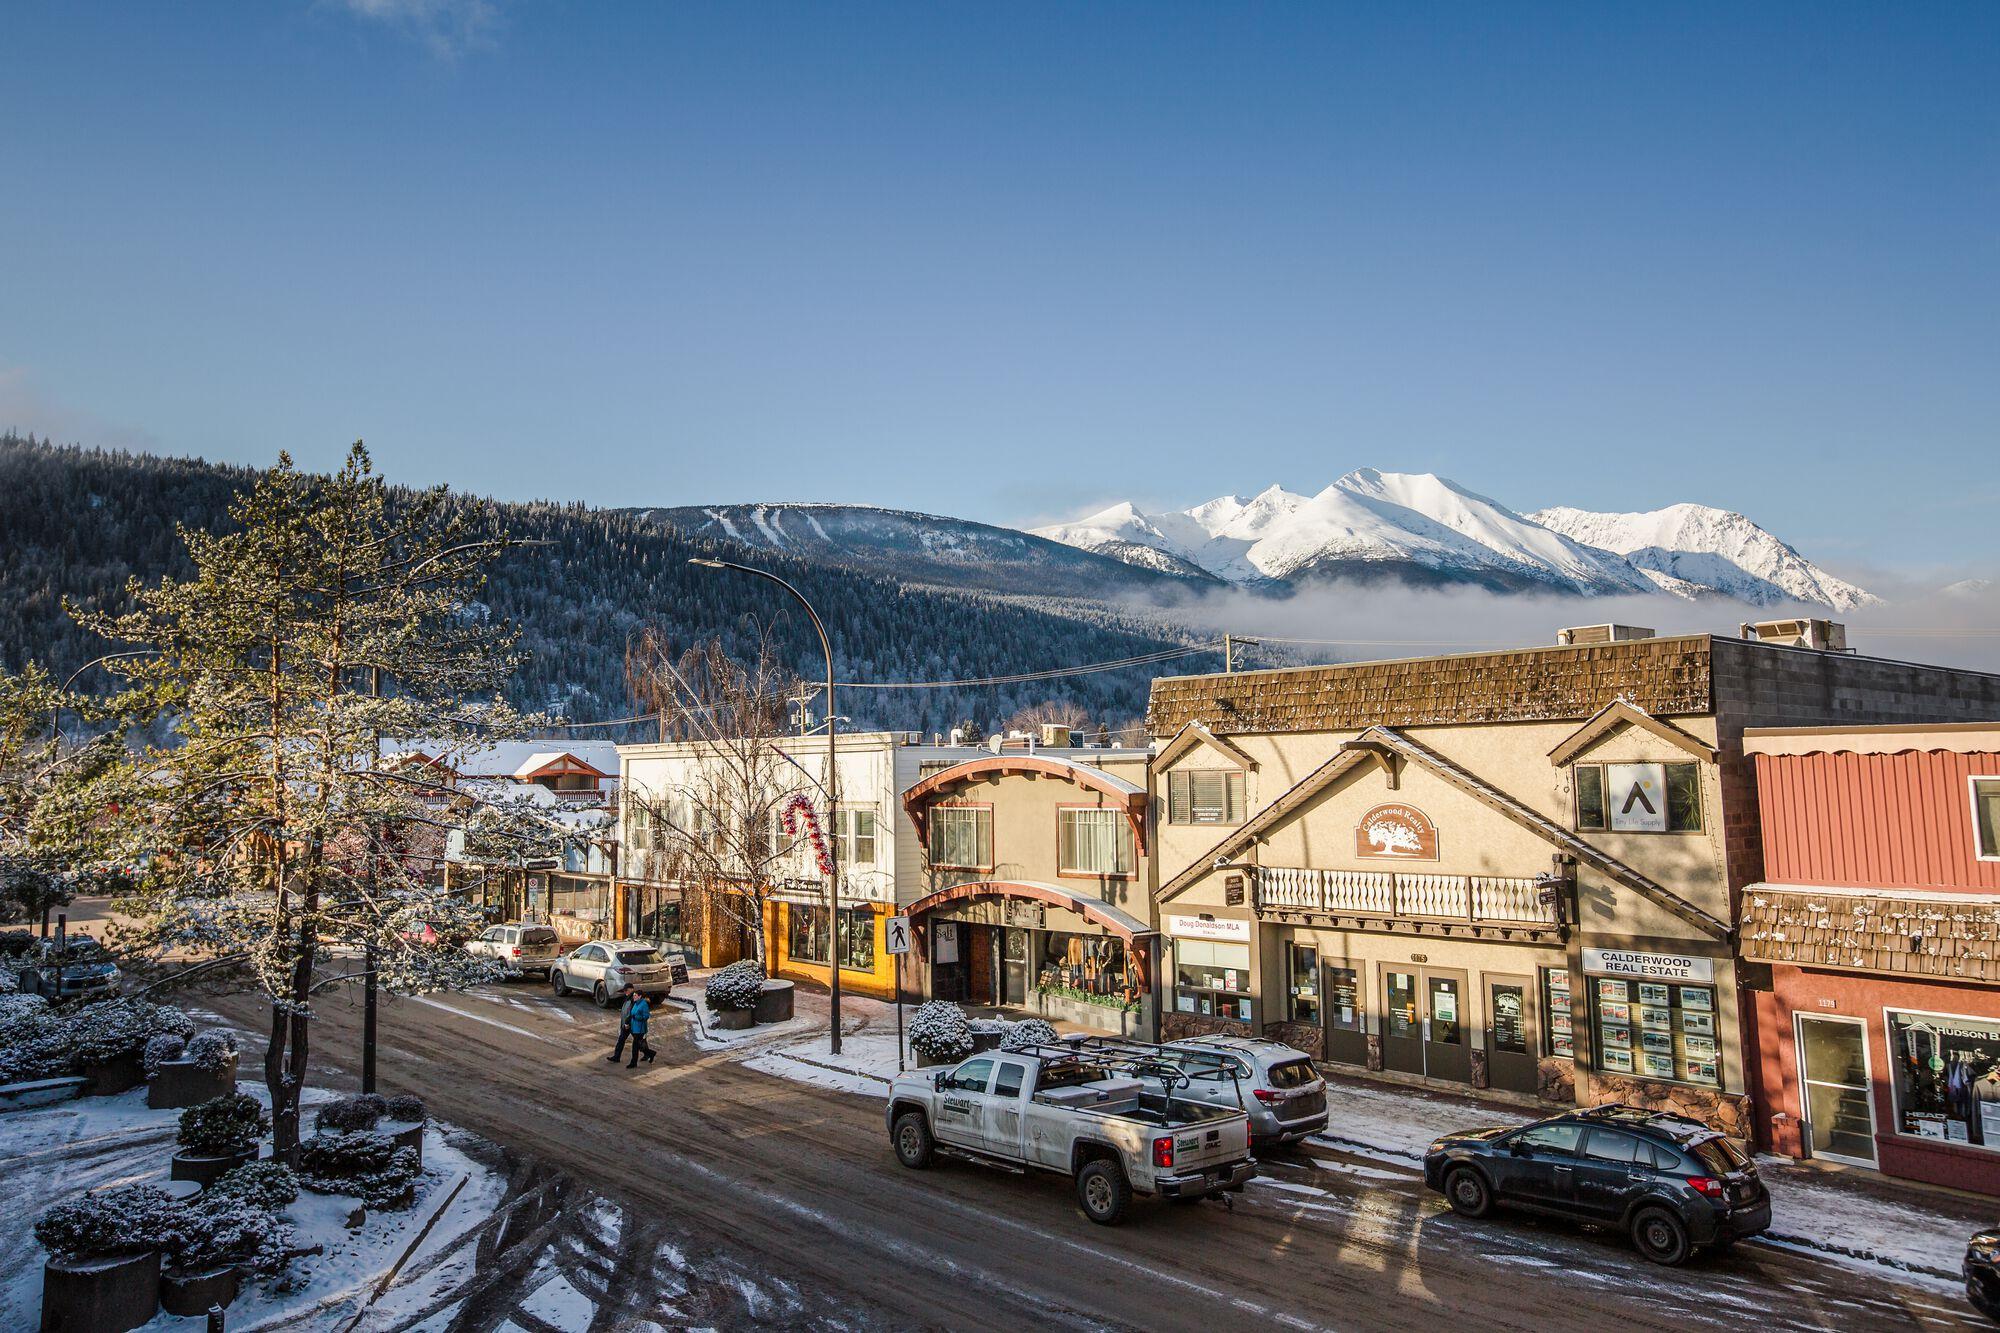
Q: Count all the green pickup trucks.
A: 0